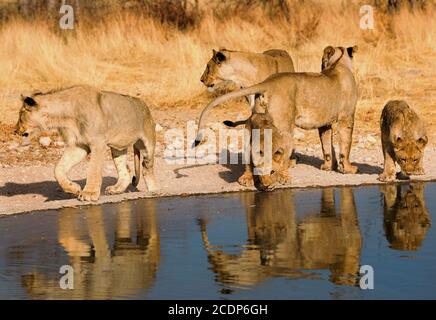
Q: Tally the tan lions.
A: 5